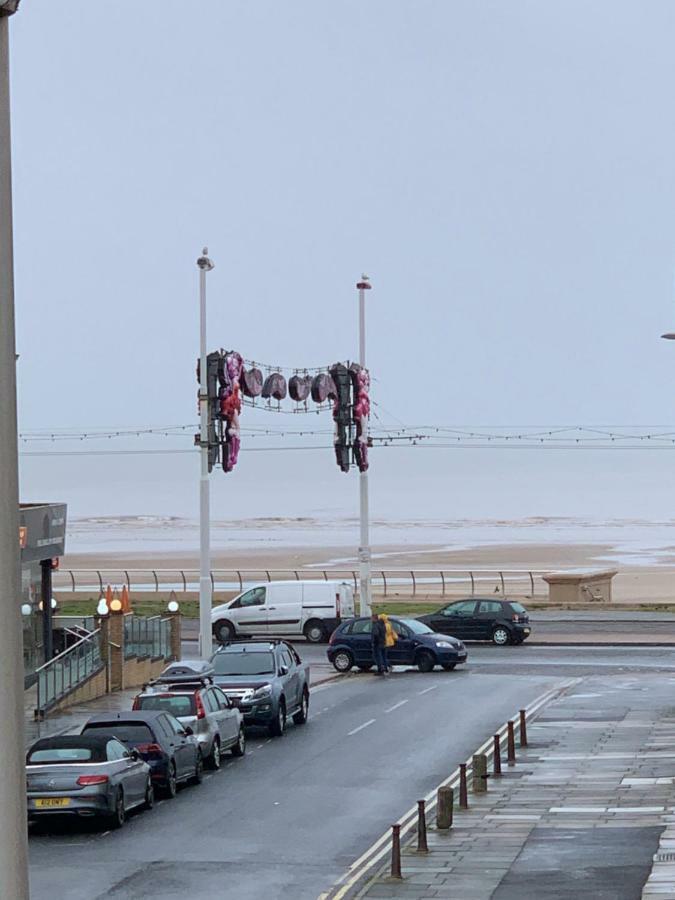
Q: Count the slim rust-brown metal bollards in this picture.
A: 6